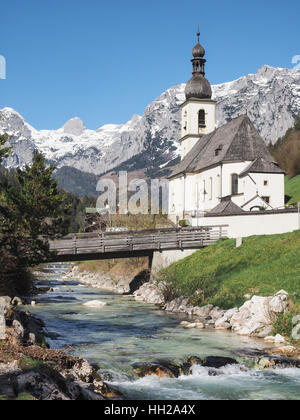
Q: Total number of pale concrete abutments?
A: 1